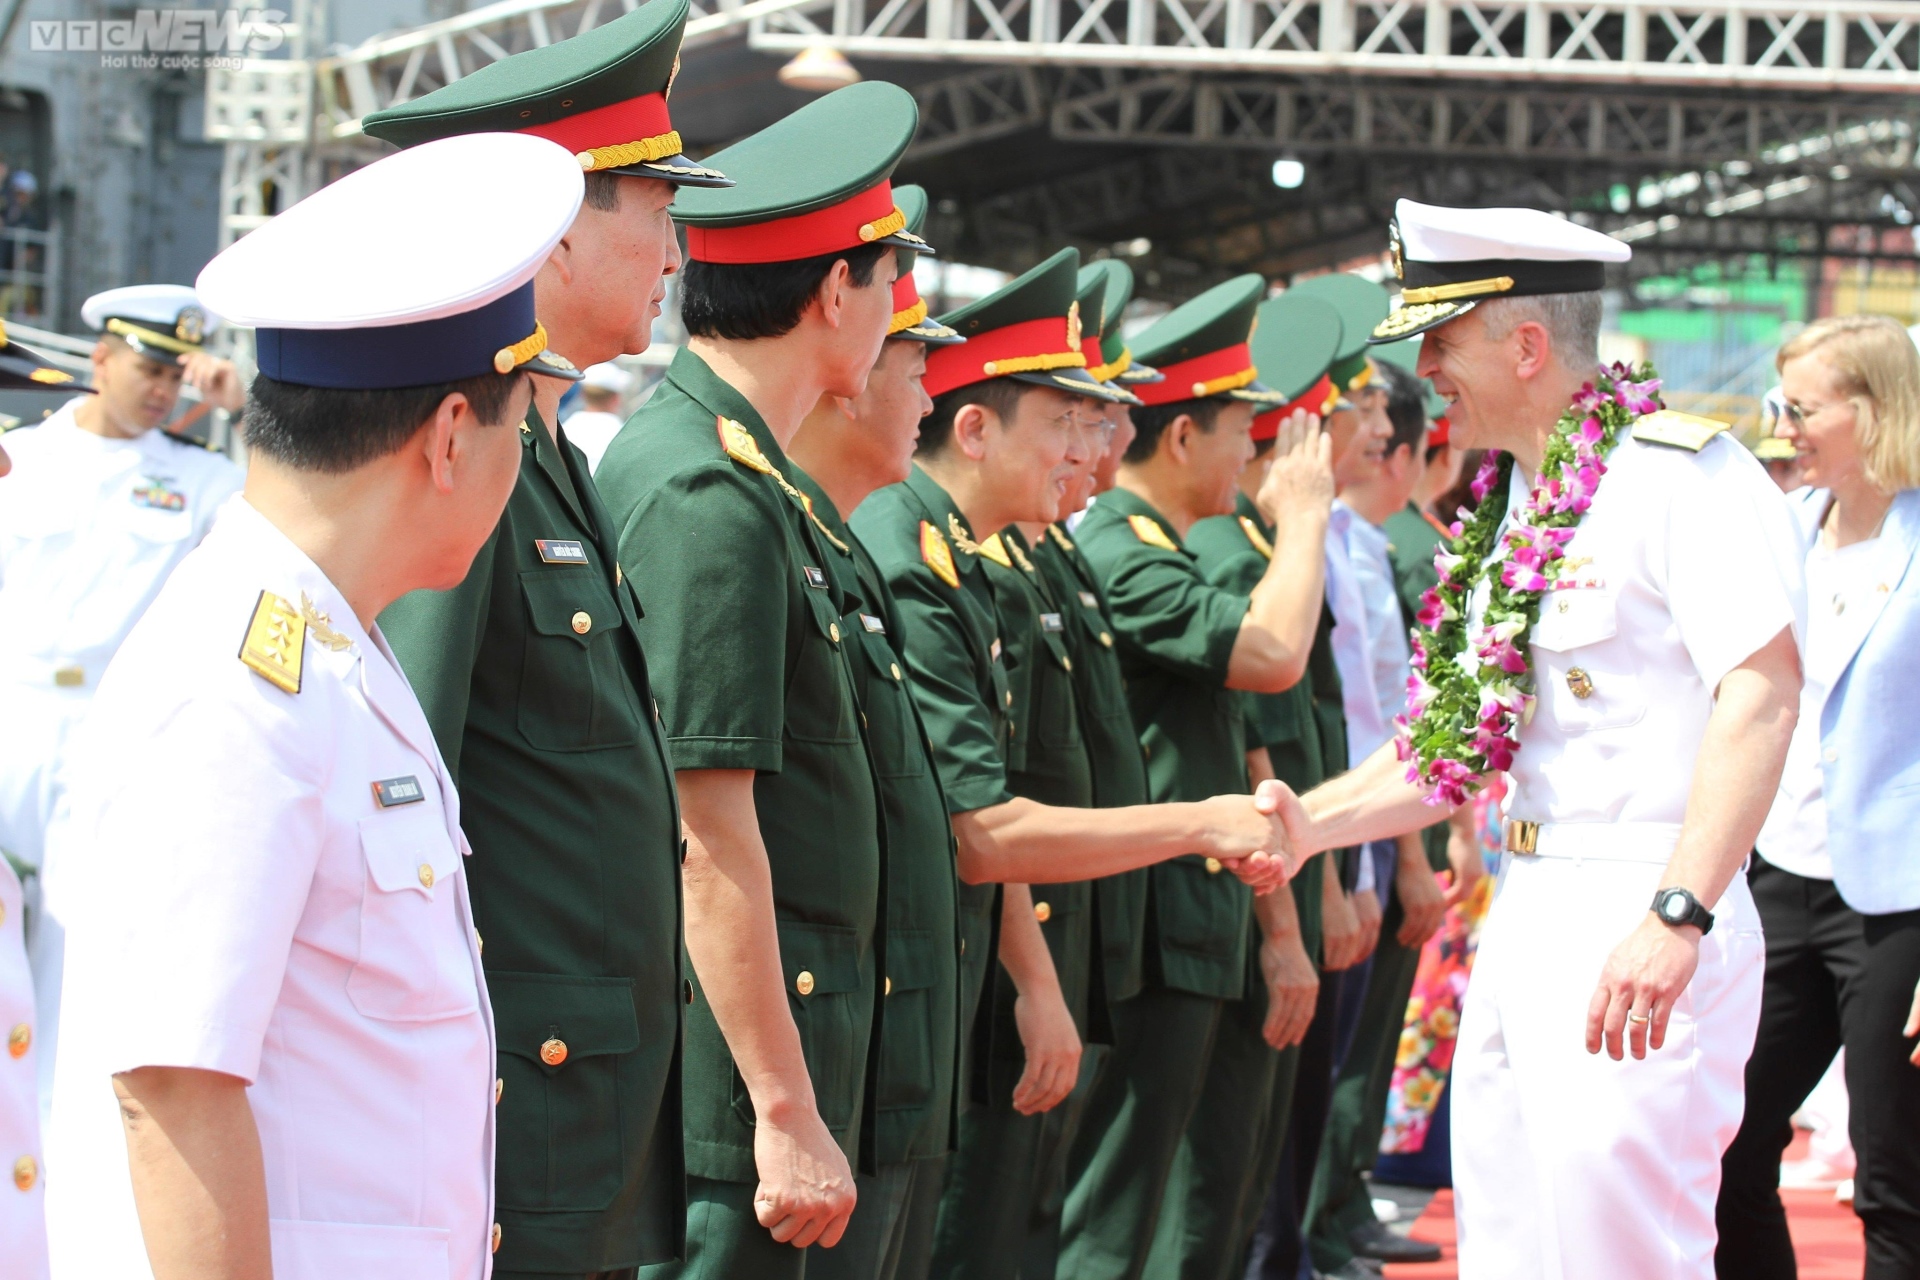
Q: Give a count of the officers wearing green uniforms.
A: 10